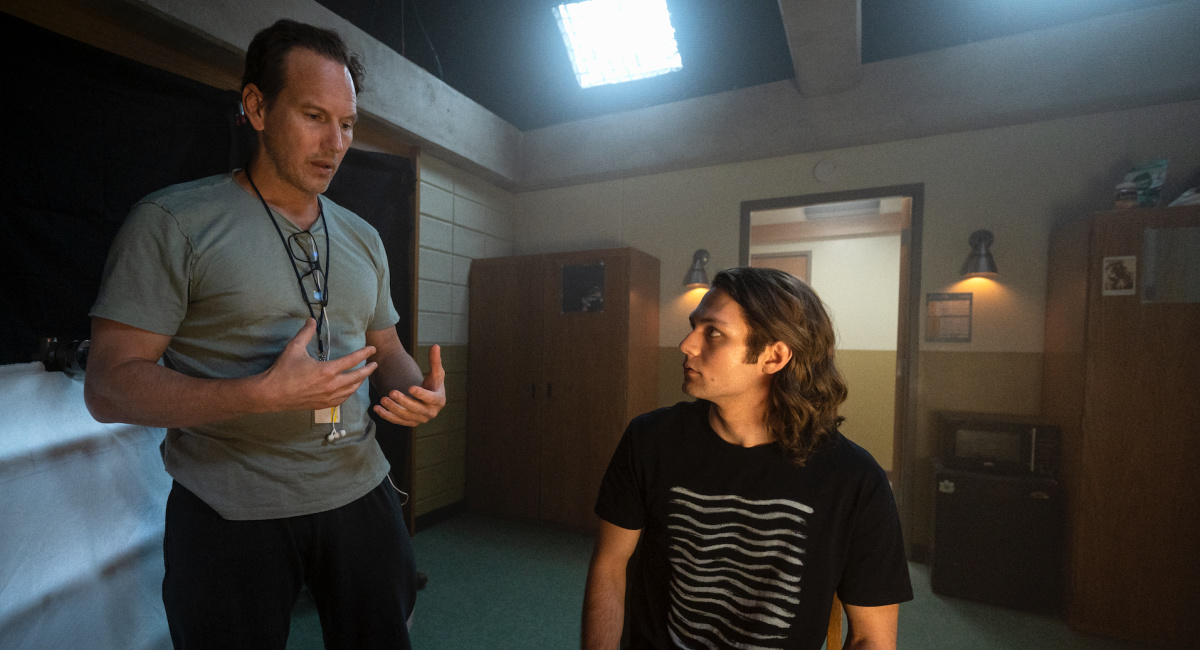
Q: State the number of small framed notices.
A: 1